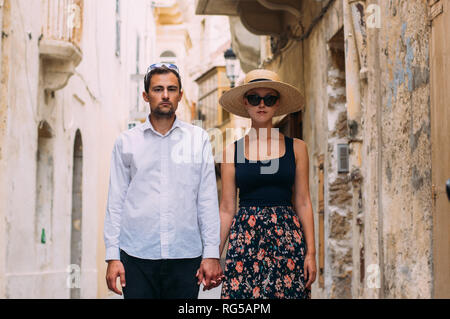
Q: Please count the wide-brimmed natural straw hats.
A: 1